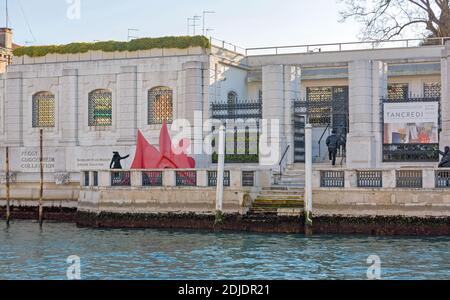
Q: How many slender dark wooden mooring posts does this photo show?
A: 2